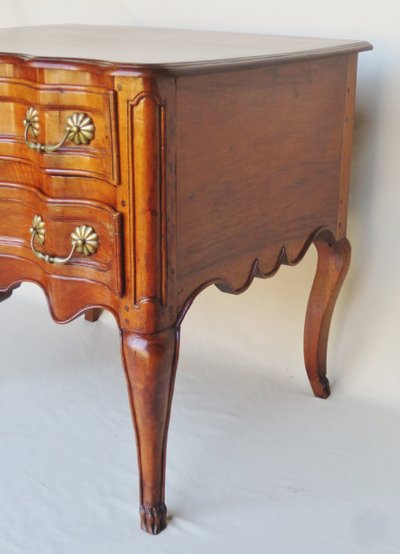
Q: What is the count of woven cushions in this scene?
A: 0